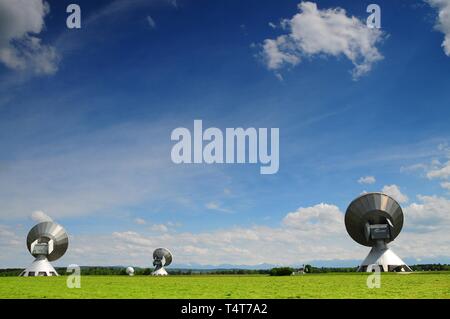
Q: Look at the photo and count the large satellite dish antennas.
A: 3